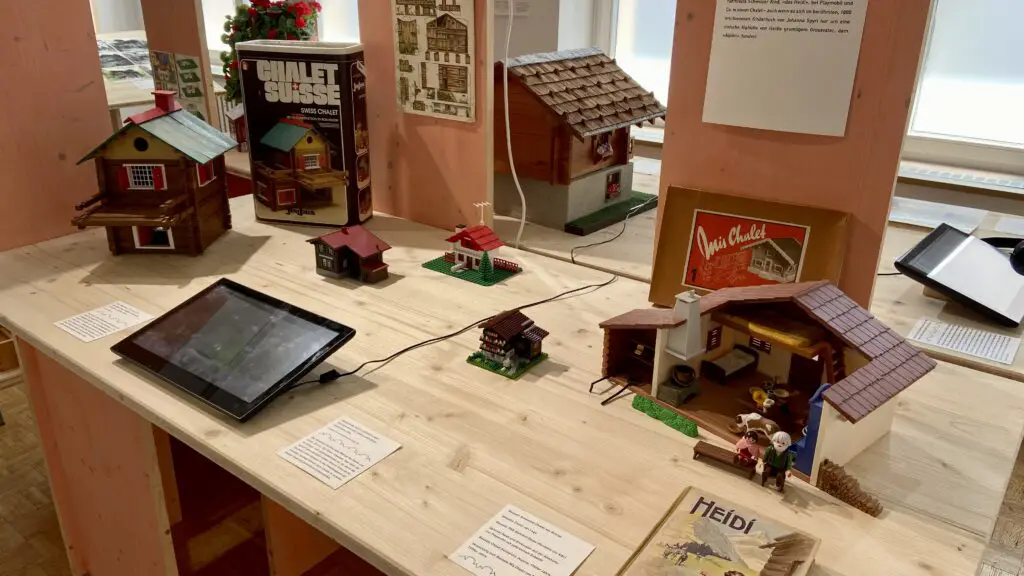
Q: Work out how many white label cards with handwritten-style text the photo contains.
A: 4